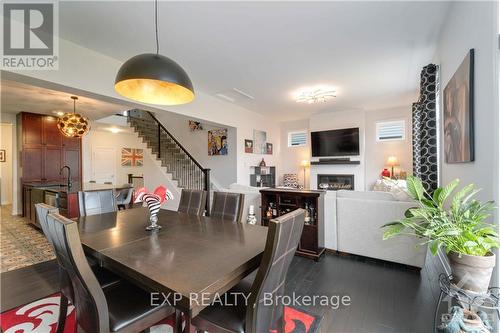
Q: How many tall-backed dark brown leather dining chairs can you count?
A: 6